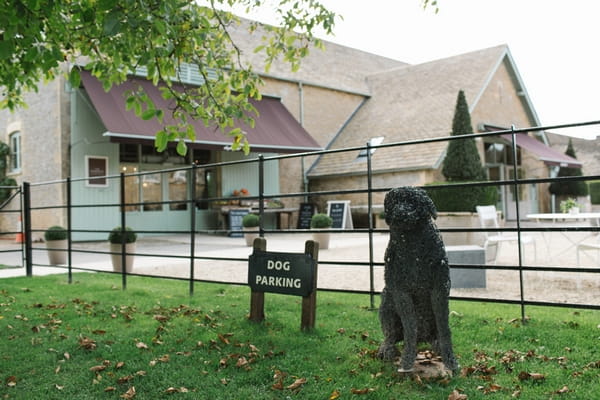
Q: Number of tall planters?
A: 4